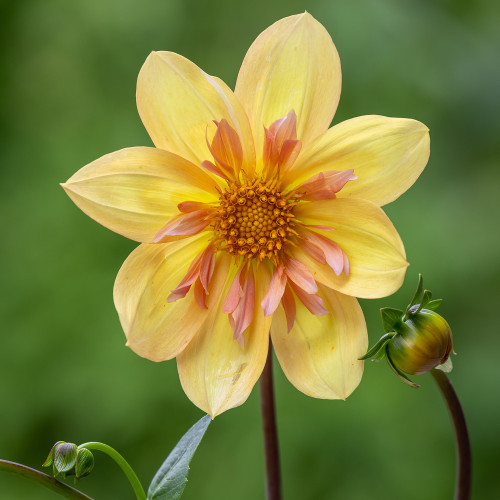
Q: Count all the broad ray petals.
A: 8